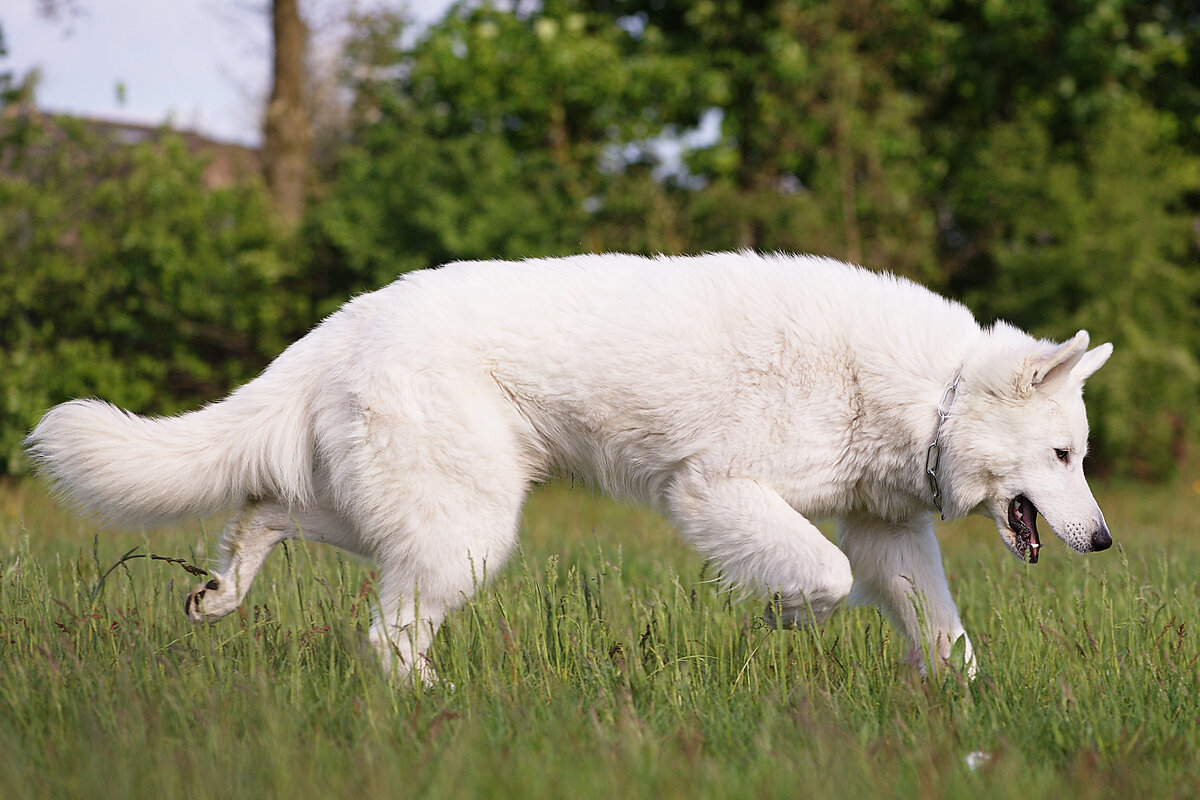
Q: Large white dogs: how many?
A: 1